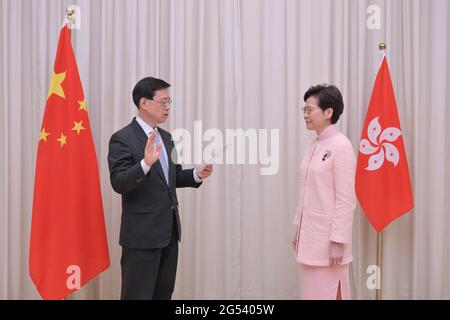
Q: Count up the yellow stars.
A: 5